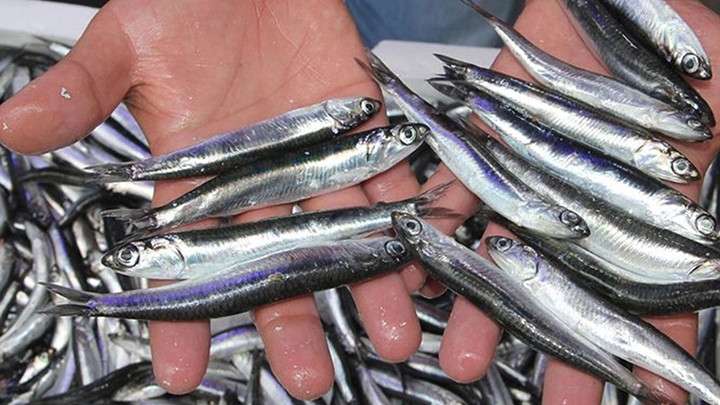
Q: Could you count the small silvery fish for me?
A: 14